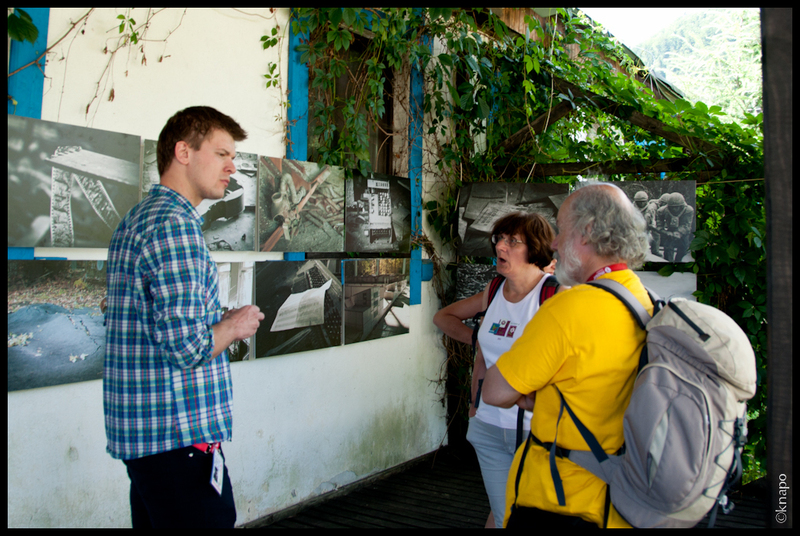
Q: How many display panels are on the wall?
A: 12